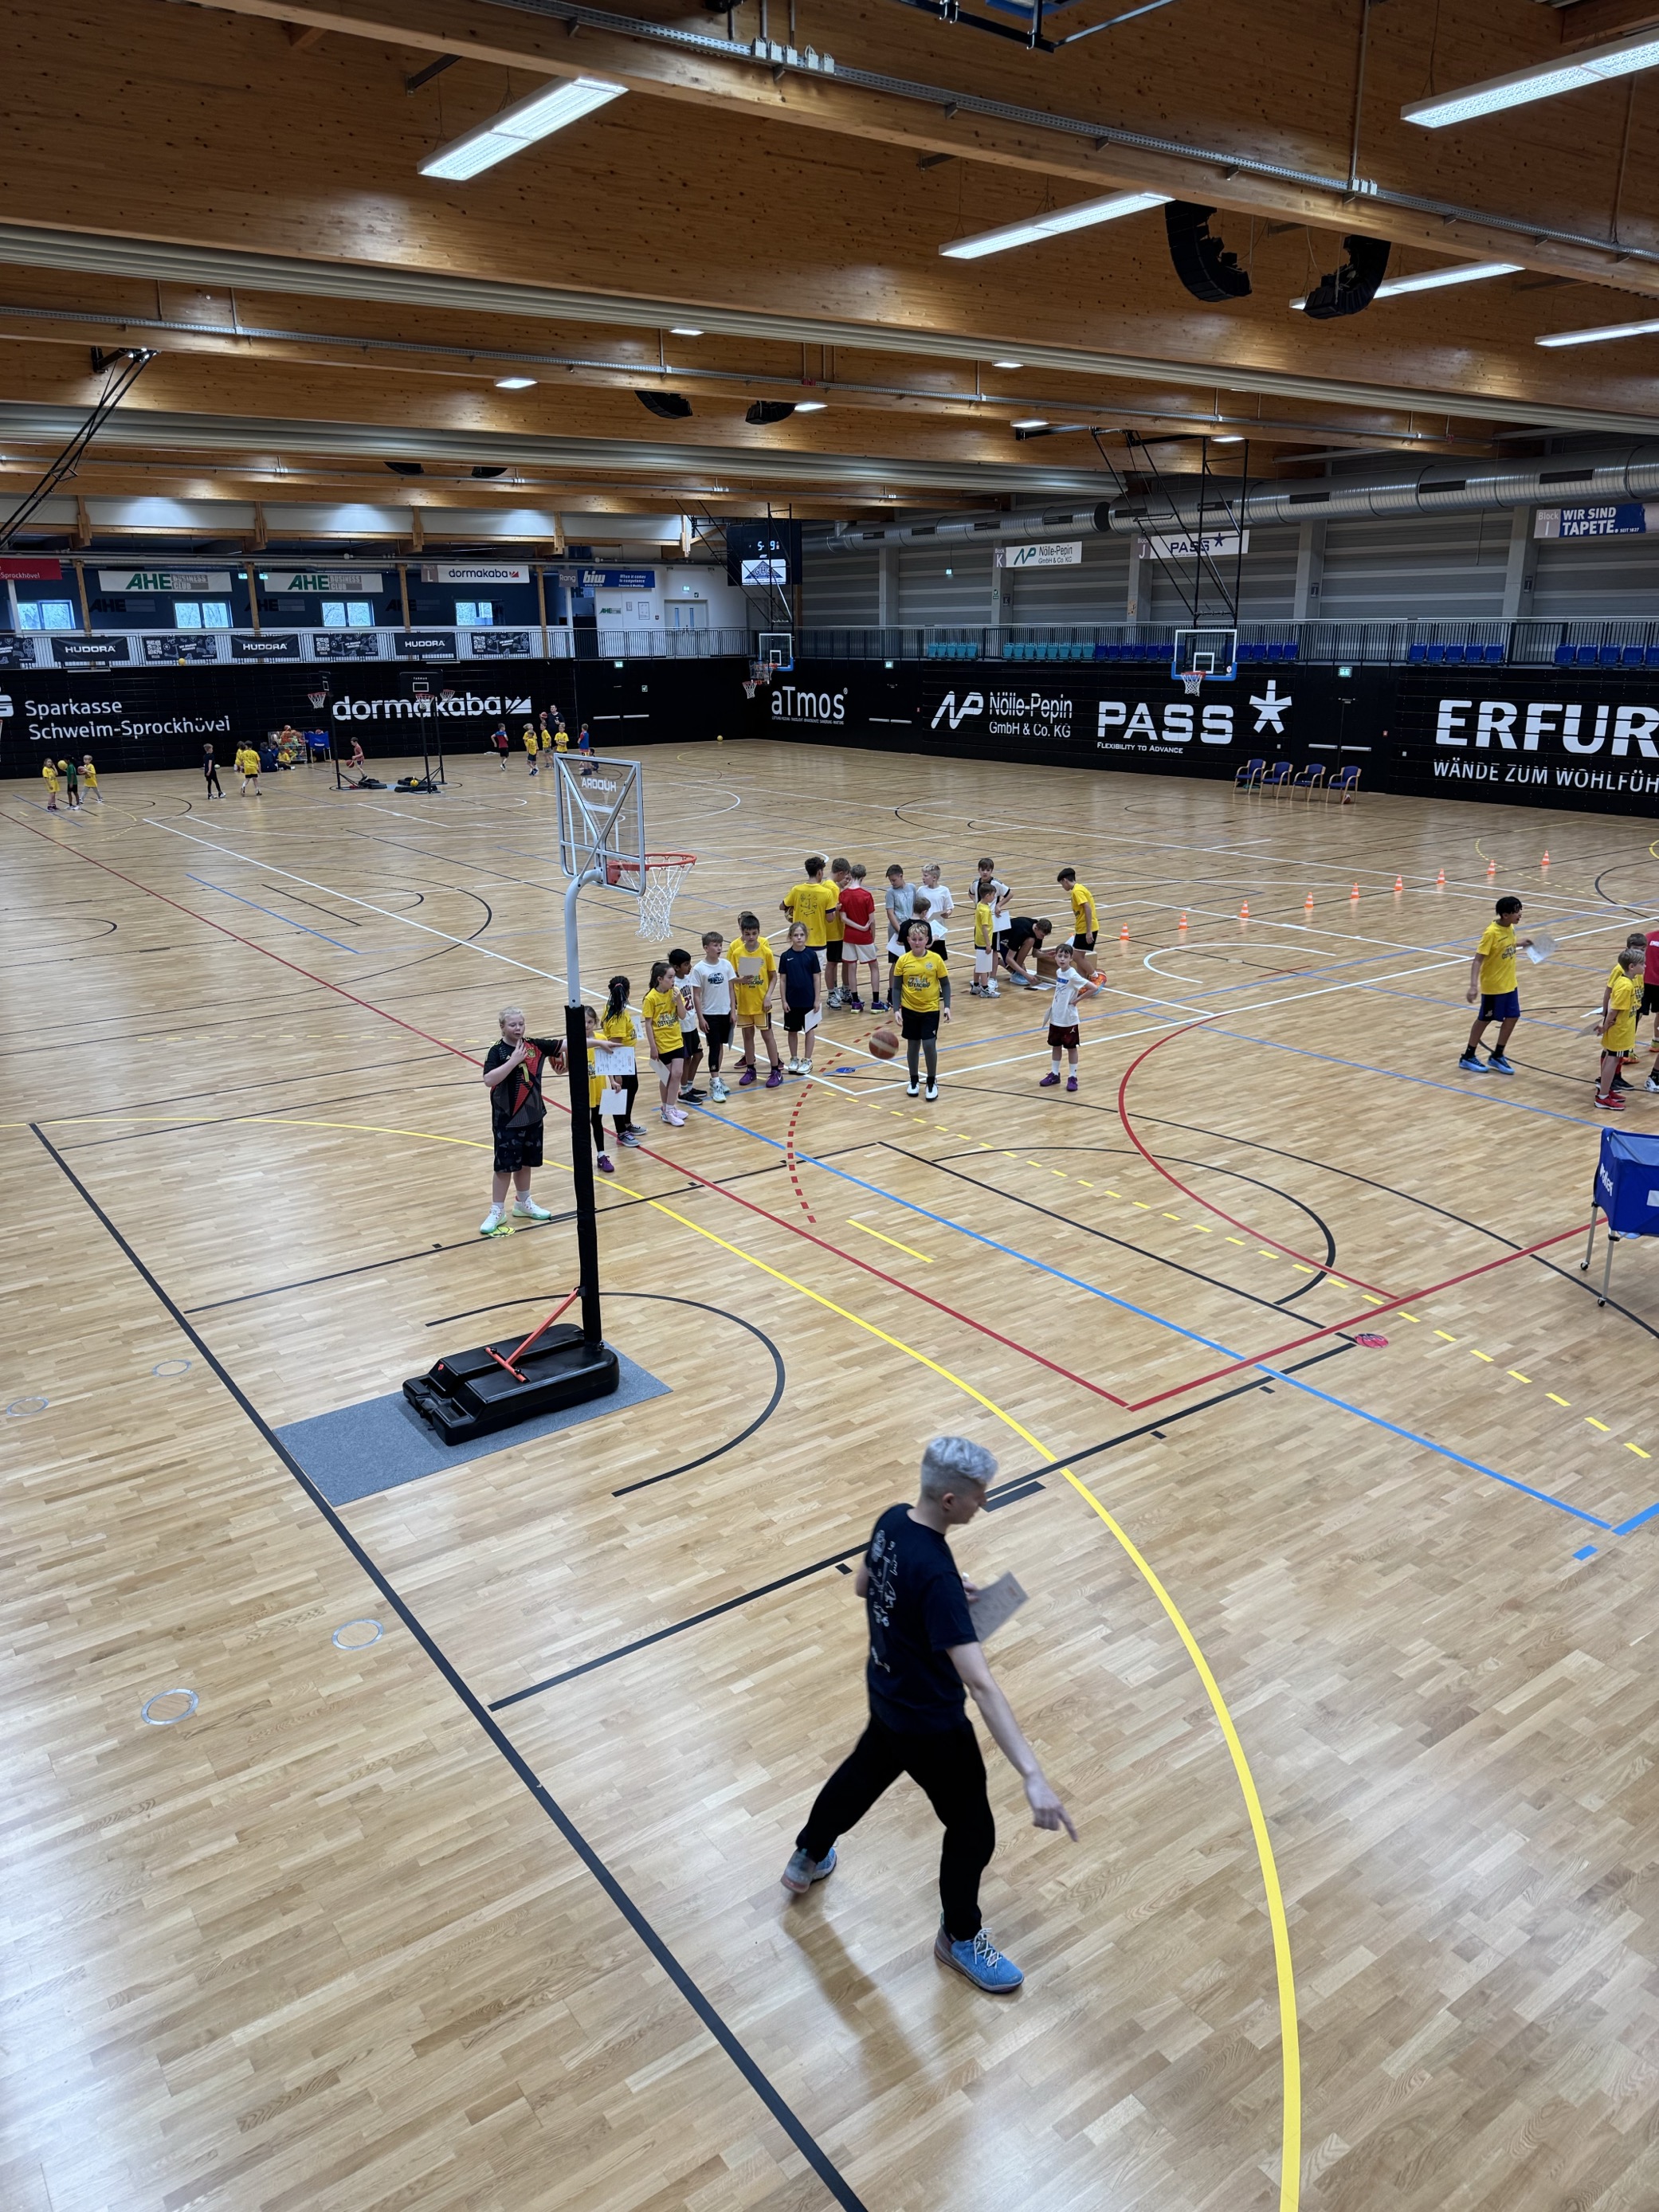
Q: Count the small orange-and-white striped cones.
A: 9